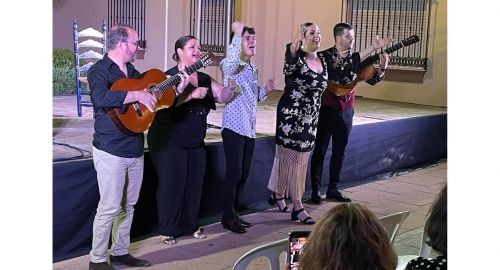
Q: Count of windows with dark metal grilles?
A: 3